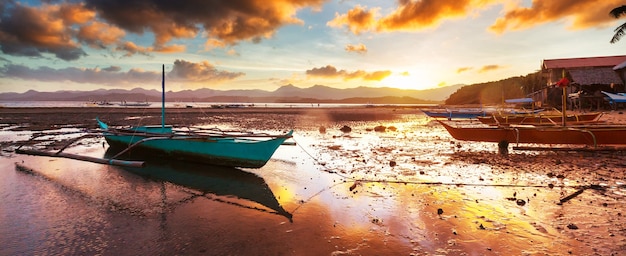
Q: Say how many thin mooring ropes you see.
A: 1